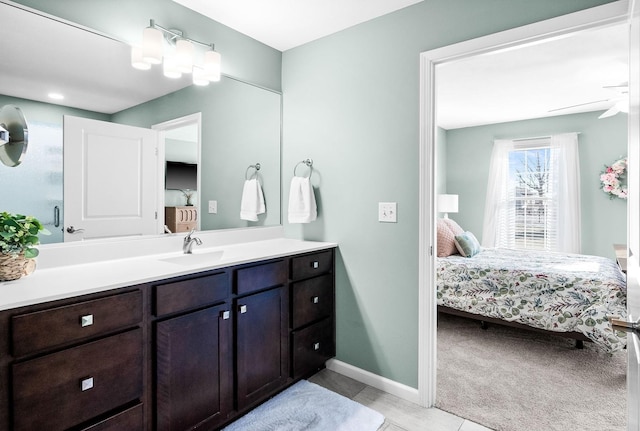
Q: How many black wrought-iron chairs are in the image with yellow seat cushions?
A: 0